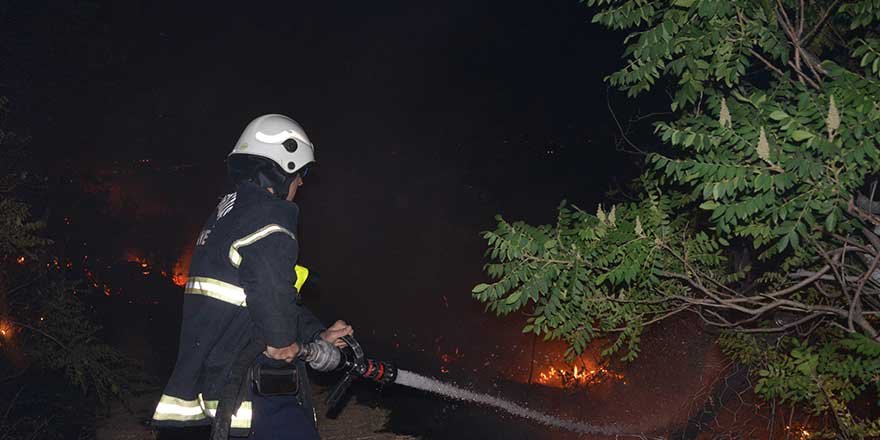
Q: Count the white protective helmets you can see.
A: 1